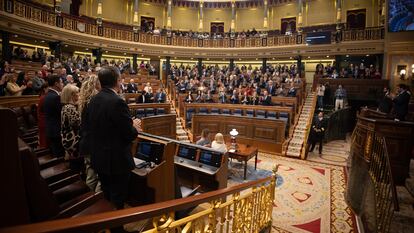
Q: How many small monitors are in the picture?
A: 3